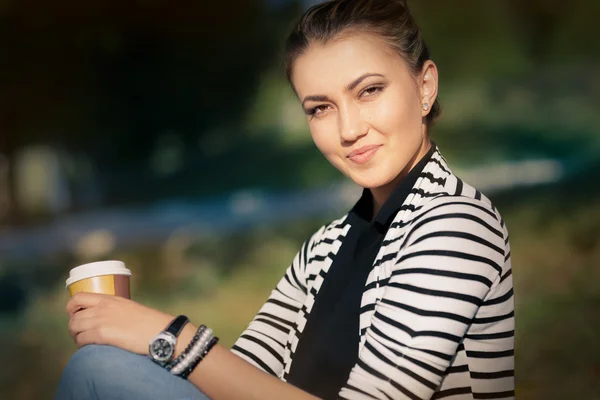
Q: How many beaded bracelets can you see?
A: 3